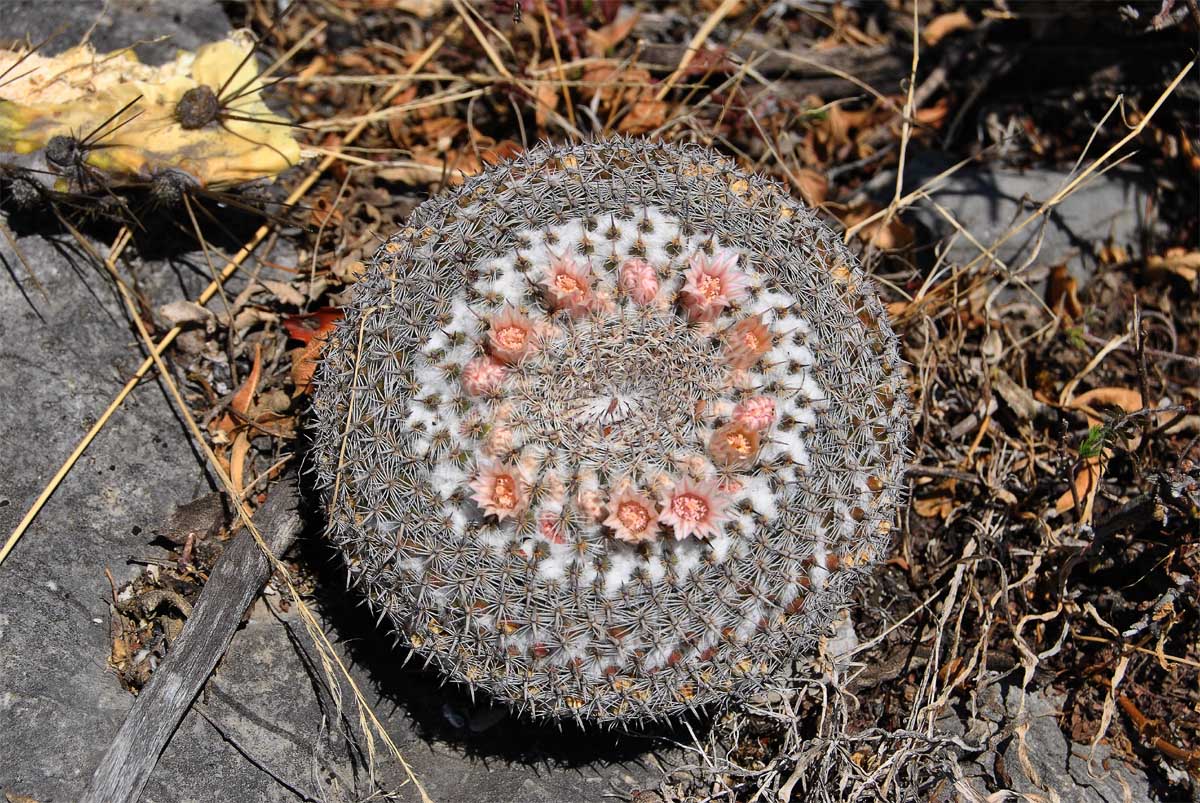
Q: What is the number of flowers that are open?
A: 8